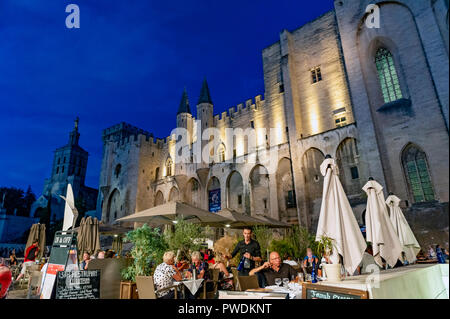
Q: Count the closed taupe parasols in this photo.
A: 2